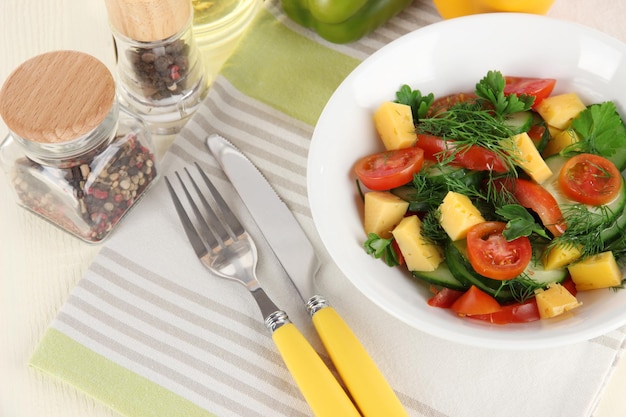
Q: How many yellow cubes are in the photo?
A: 10